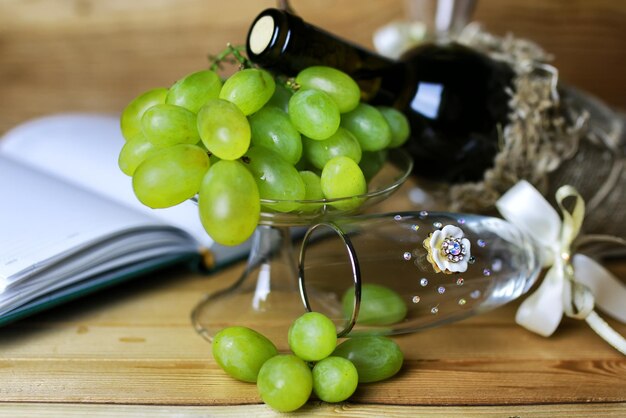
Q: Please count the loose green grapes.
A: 6